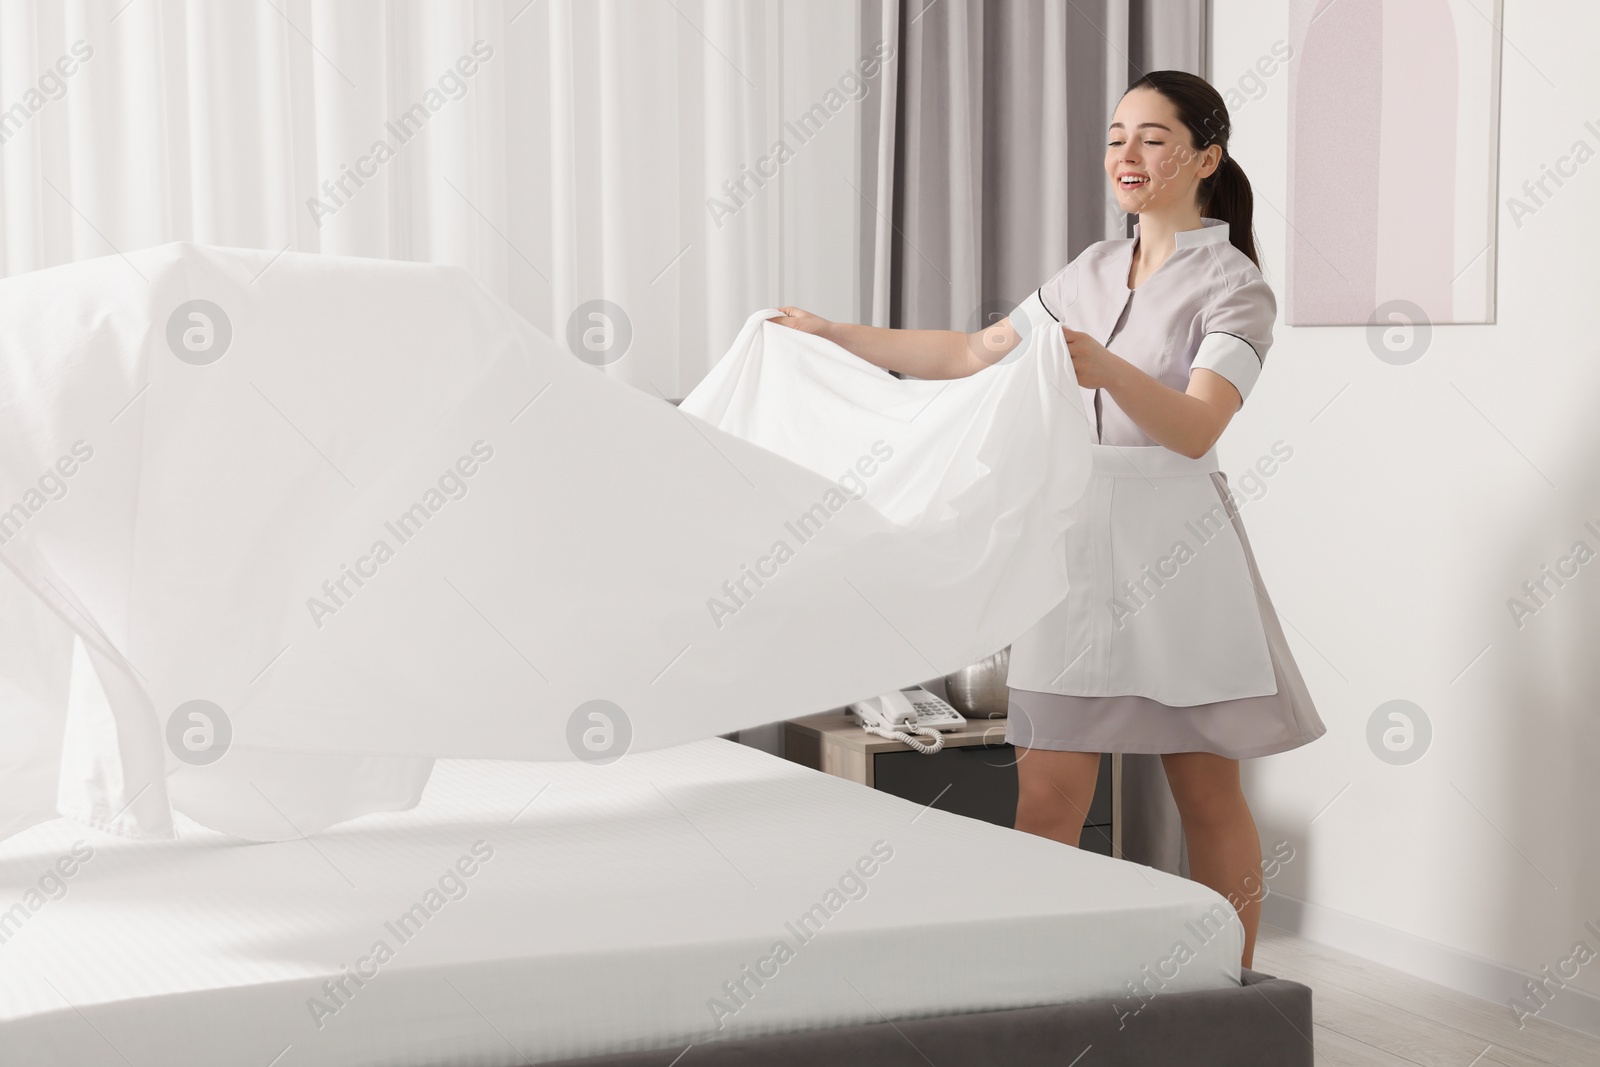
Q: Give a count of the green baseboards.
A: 0